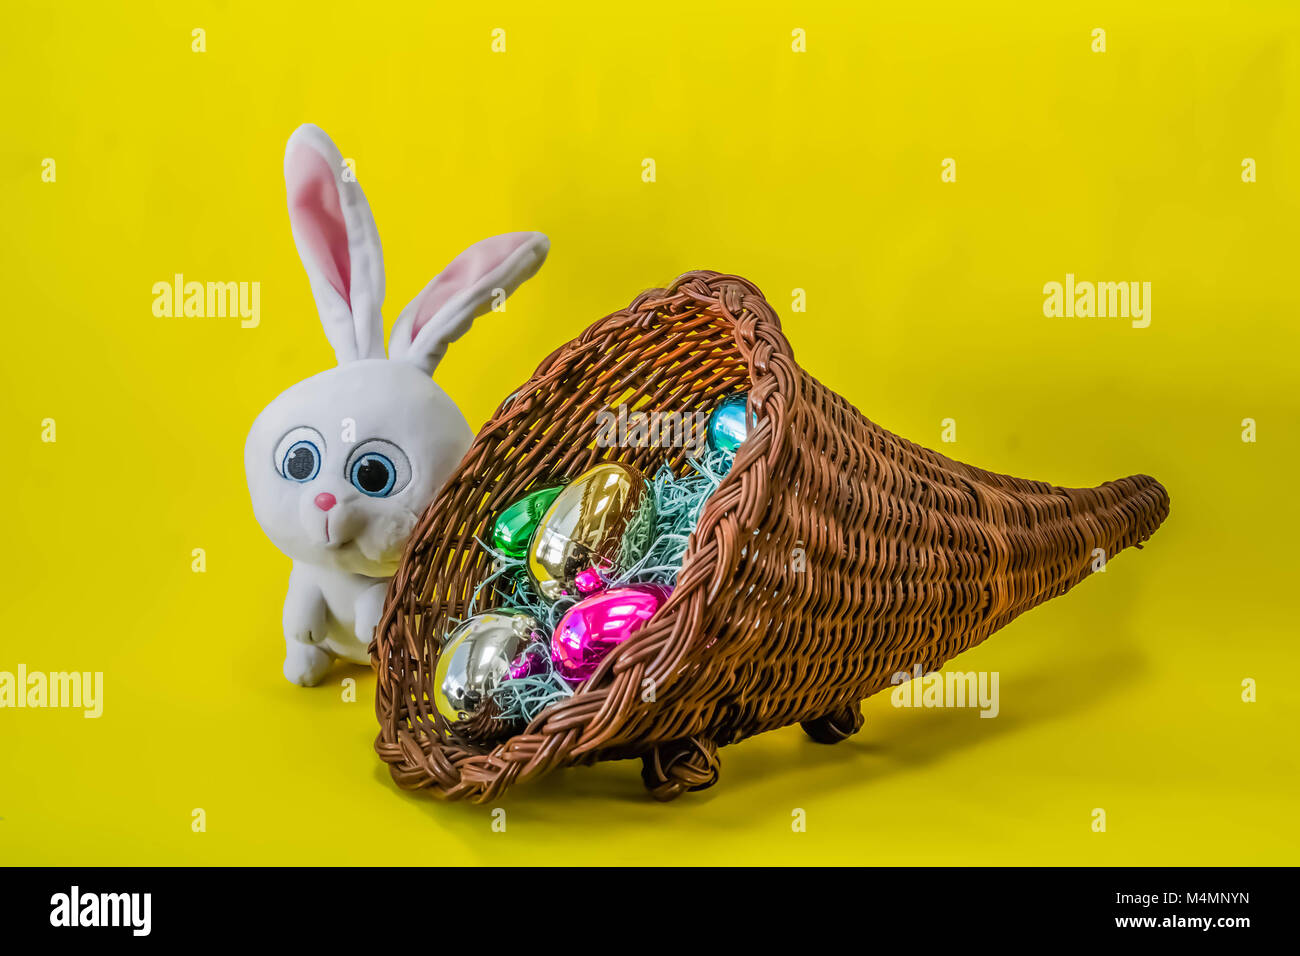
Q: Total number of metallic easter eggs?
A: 5